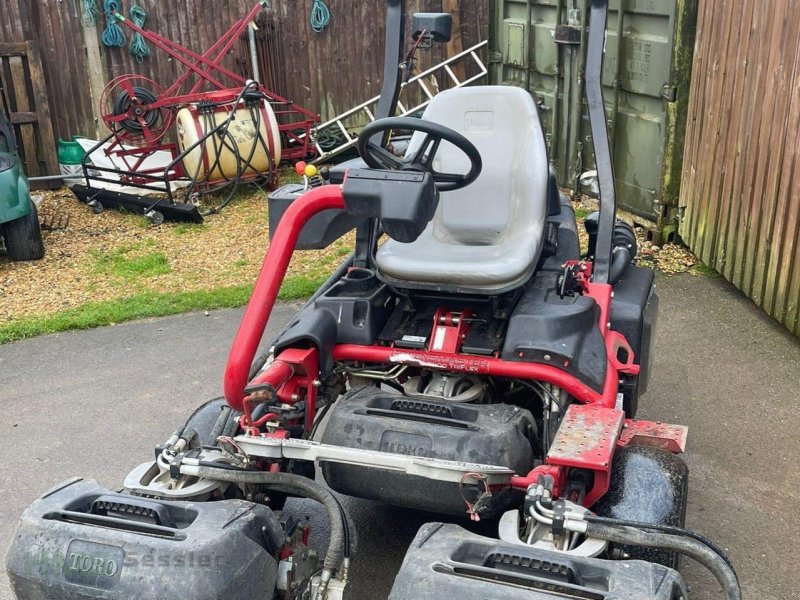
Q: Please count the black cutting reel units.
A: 3